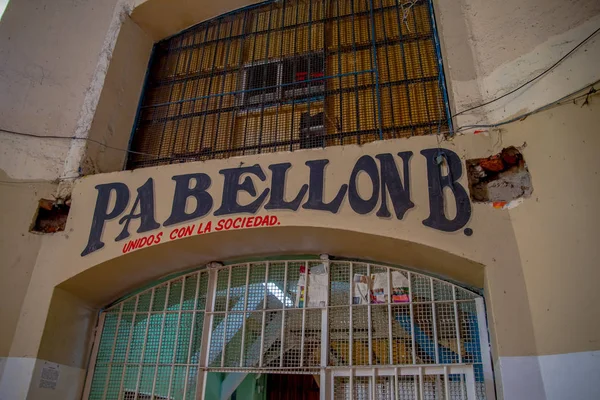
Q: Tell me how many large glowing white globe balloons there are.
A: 0